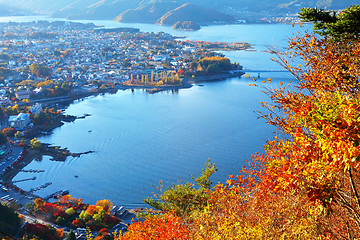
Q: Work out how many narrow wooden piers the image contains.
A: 4